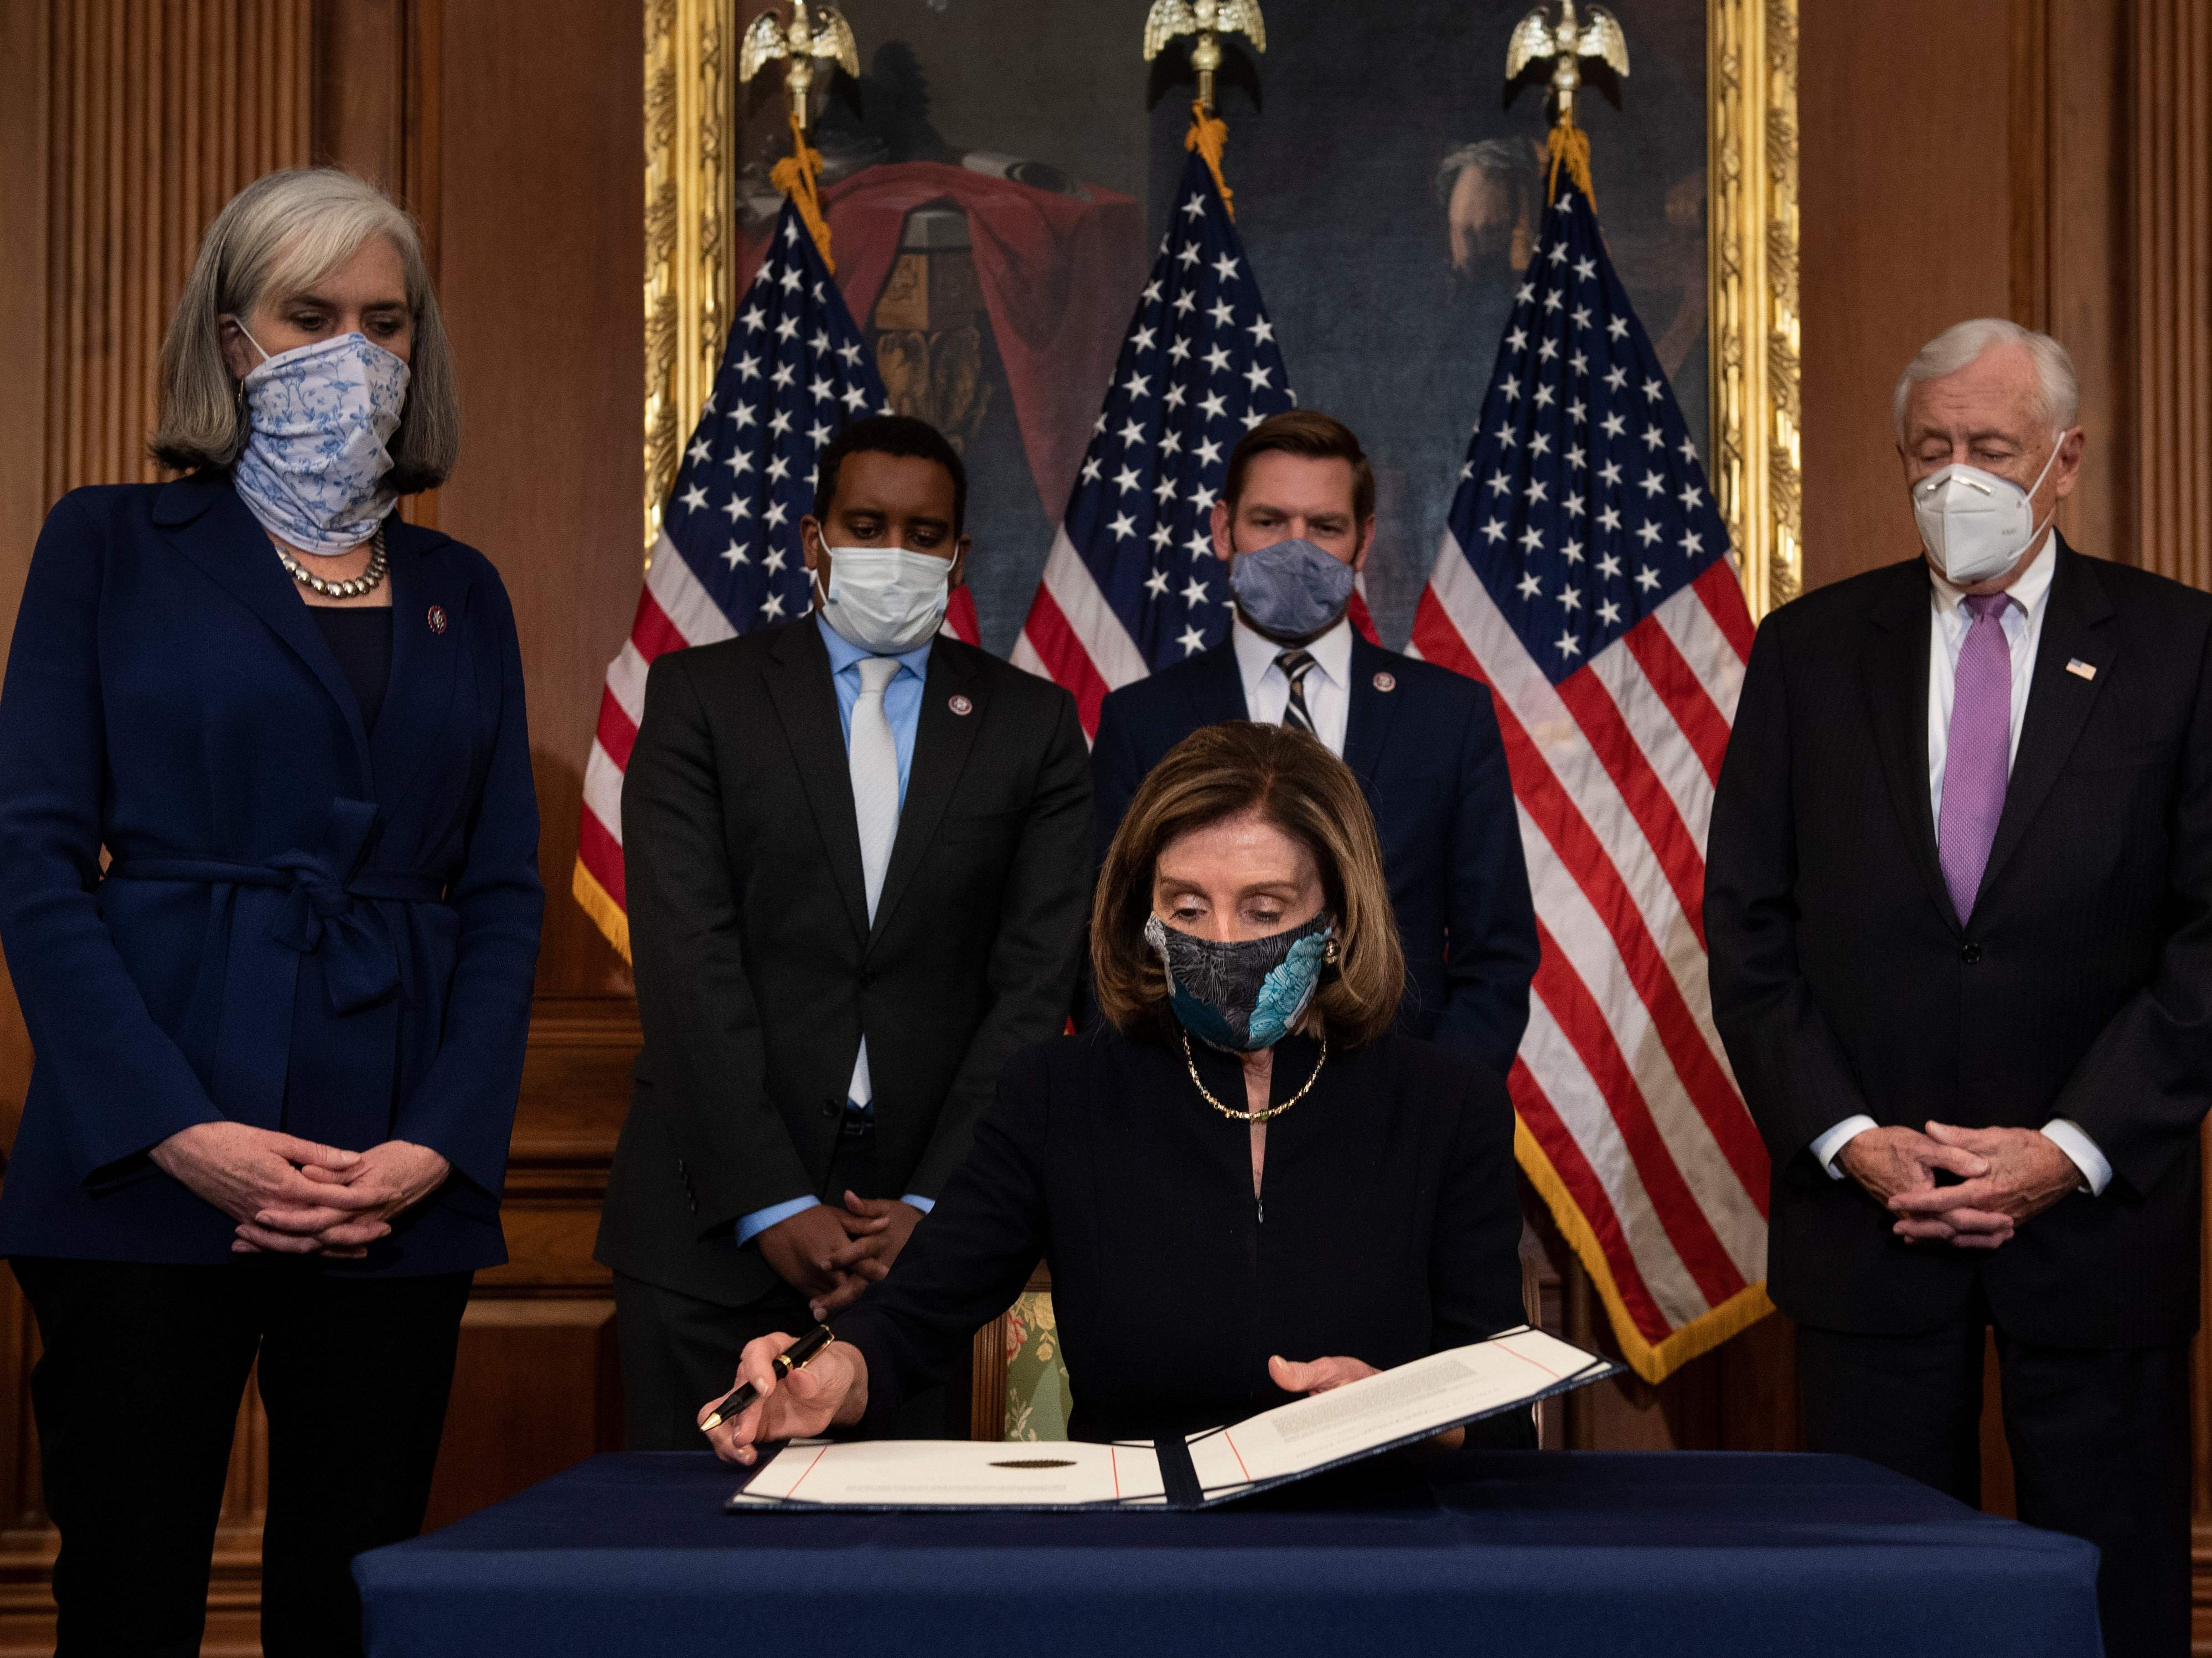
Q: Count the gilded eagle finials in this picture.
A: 3